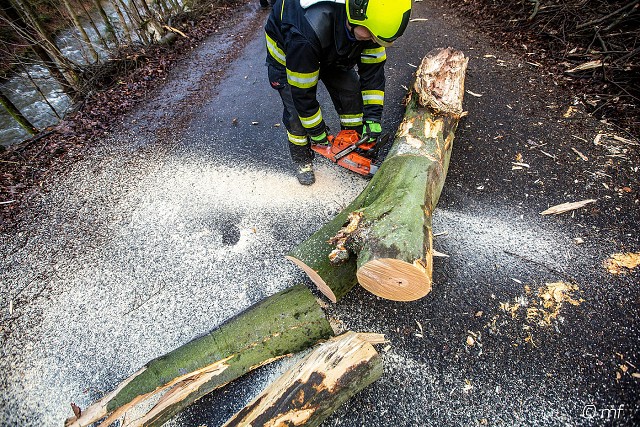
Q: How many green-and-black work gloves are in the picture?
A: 2